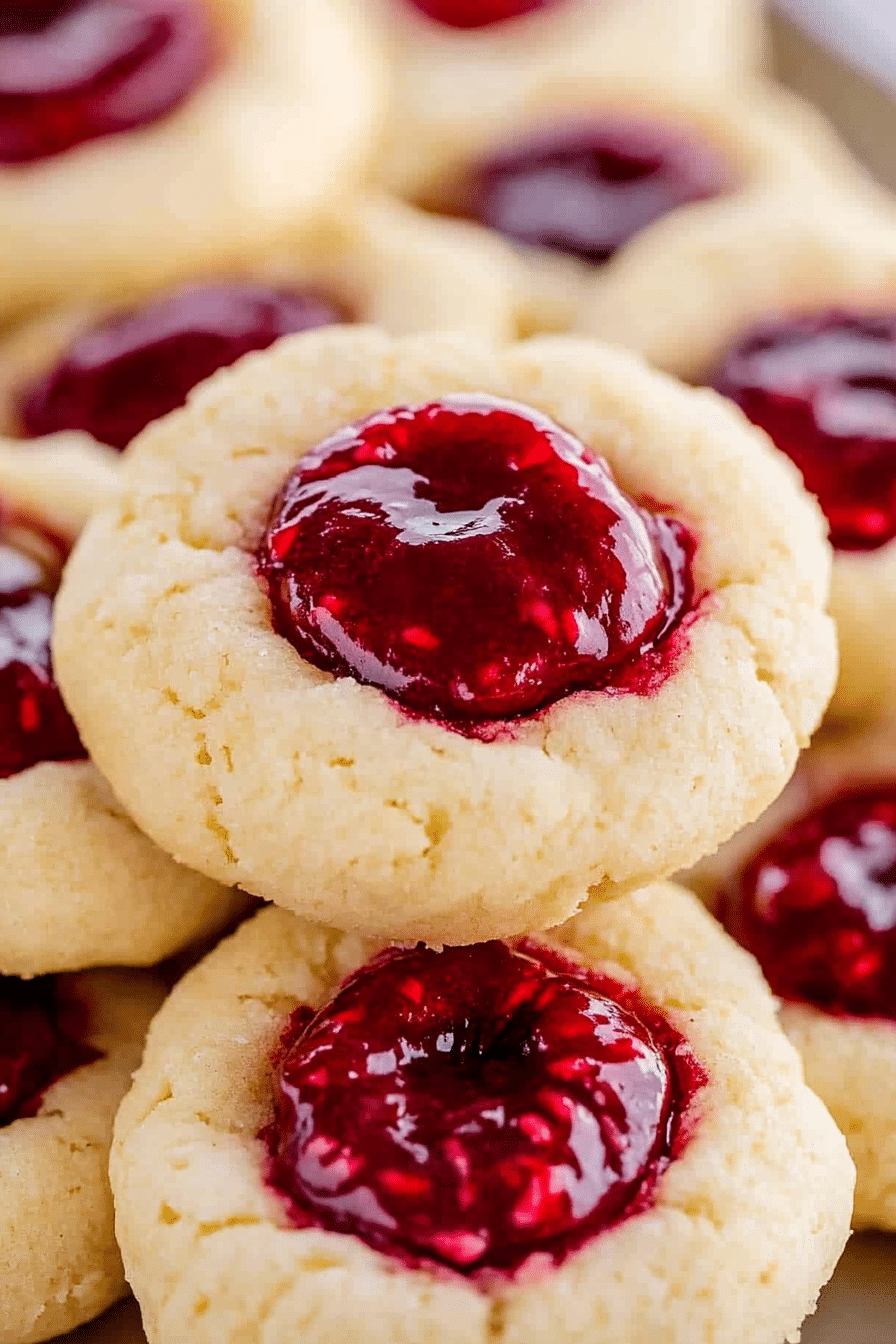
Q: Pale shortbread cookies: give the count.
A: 10